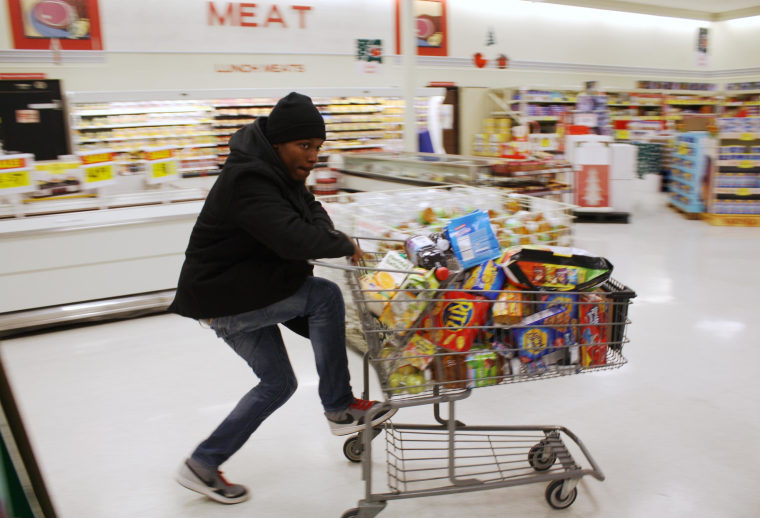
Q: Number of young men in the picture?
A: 1